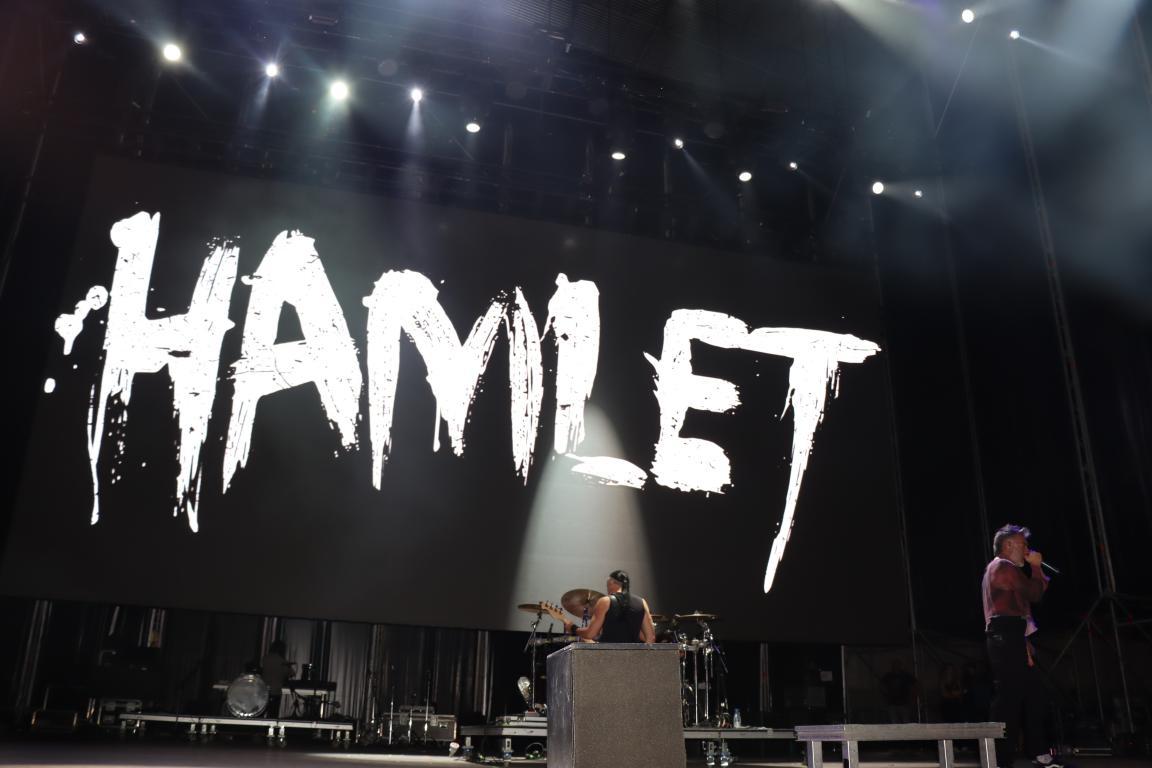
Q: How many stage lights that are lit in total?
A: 14